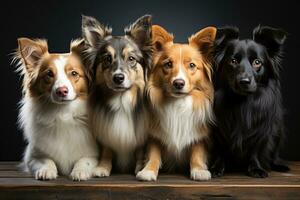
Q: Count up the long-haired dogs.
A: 4